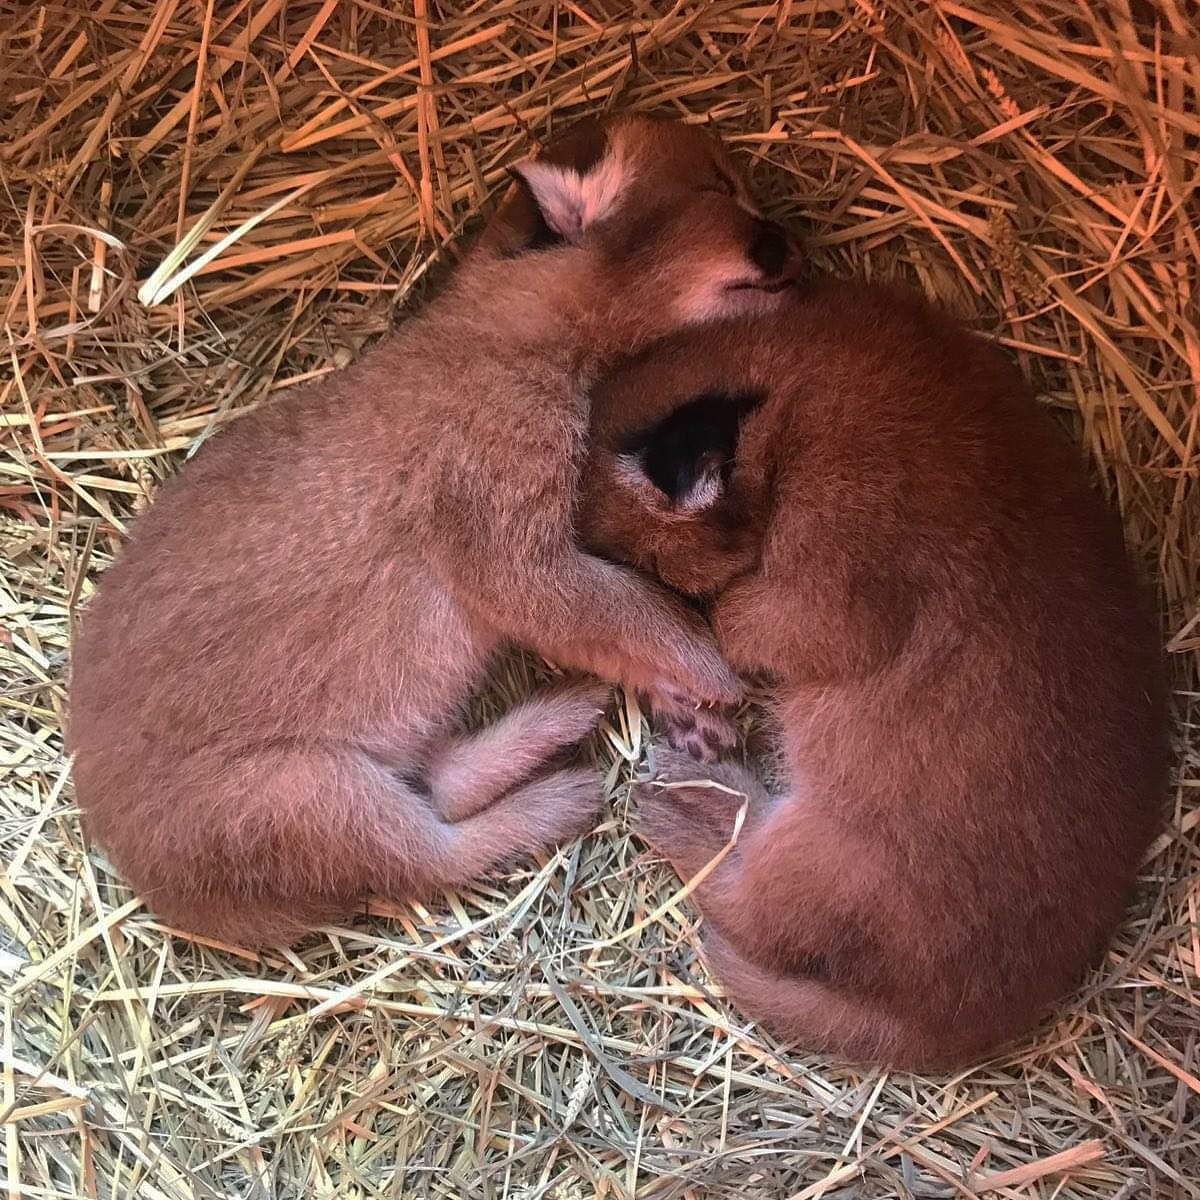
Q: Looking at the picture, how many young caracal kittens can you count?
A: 2